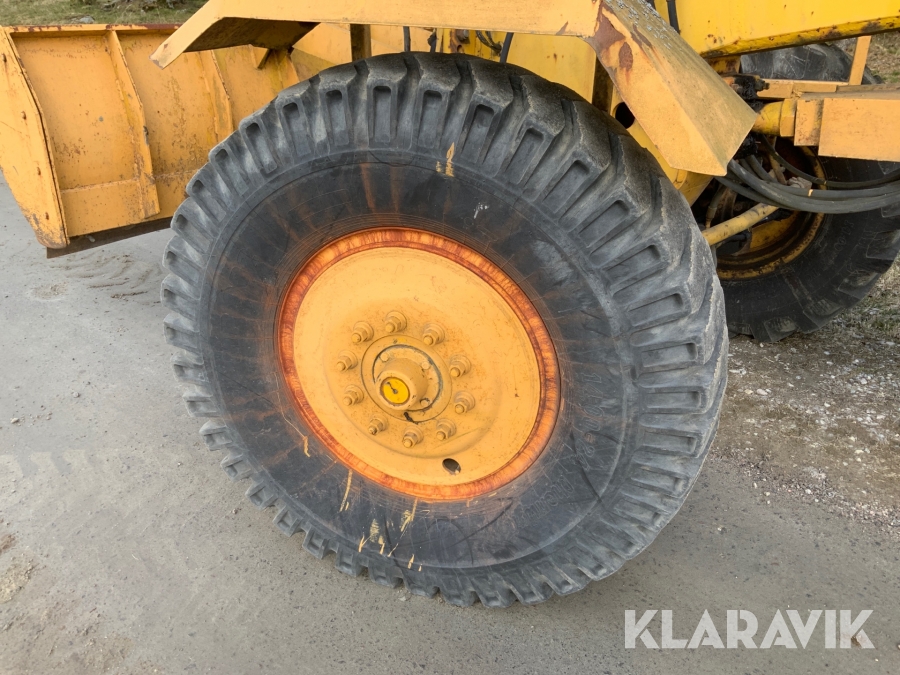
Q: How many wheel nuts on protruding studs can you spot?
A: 10